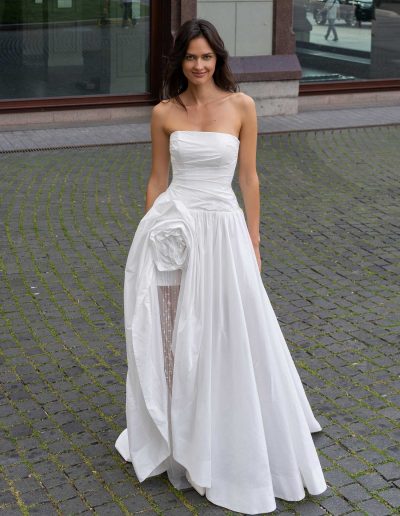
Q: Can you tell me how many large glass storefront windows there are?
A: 2